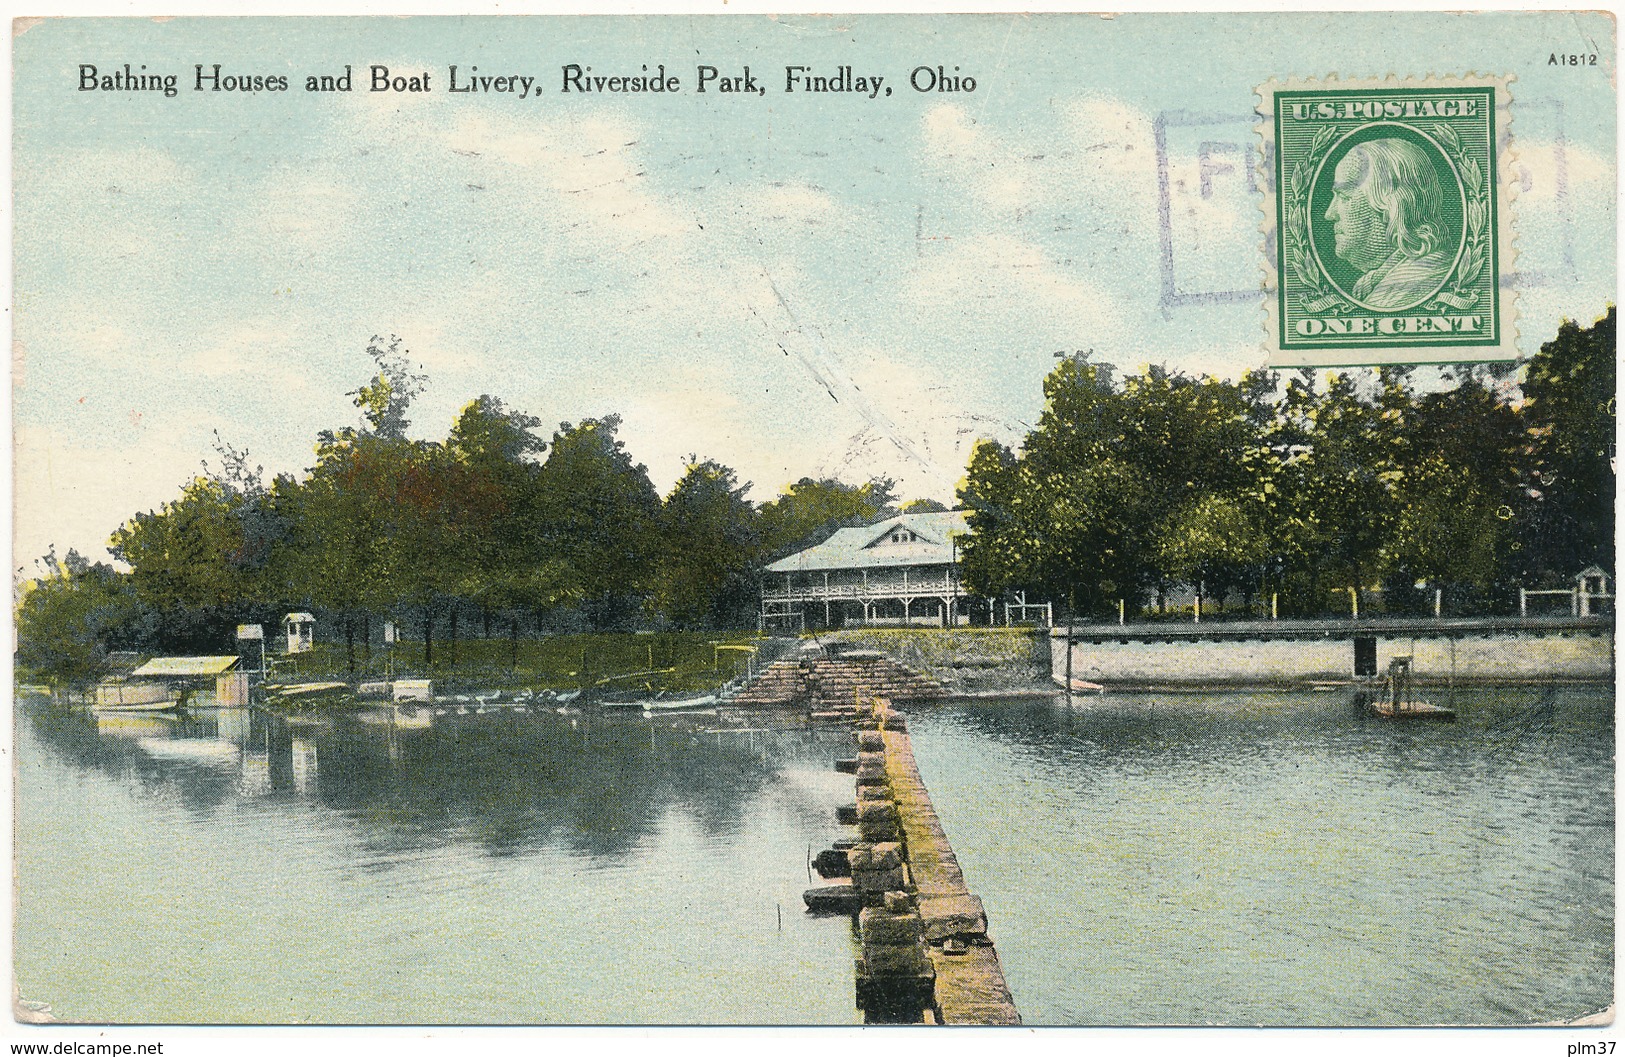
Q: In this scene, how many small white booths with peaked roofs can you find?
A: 2